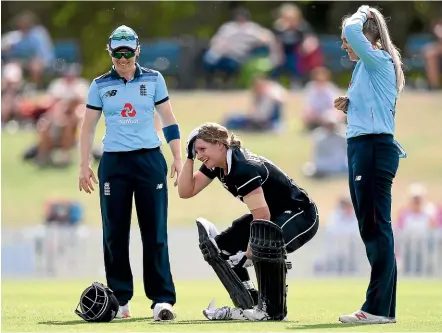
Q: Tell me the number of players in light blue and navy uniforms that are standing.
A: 2